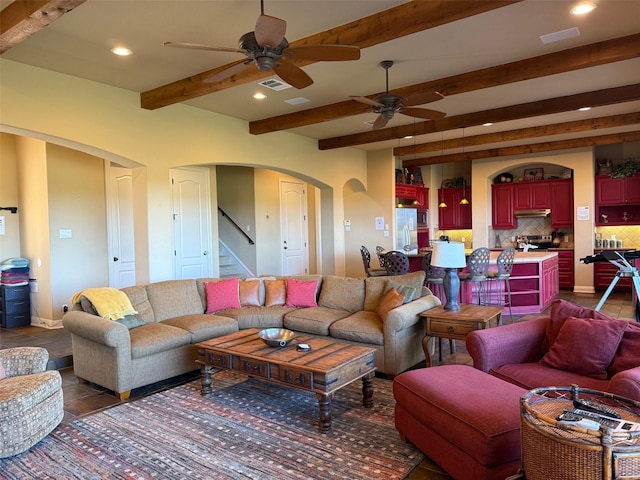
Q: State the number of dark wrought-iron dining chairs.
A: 6